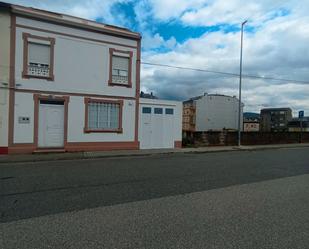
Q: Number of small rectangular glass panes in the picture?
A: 3